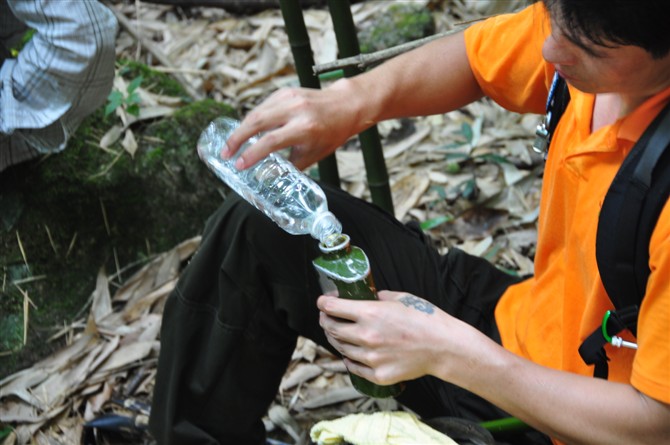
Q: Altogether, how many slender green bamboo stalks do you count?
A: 2